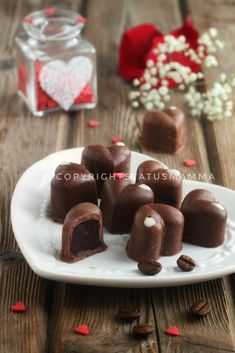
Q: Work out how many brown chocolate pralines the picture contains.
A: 8